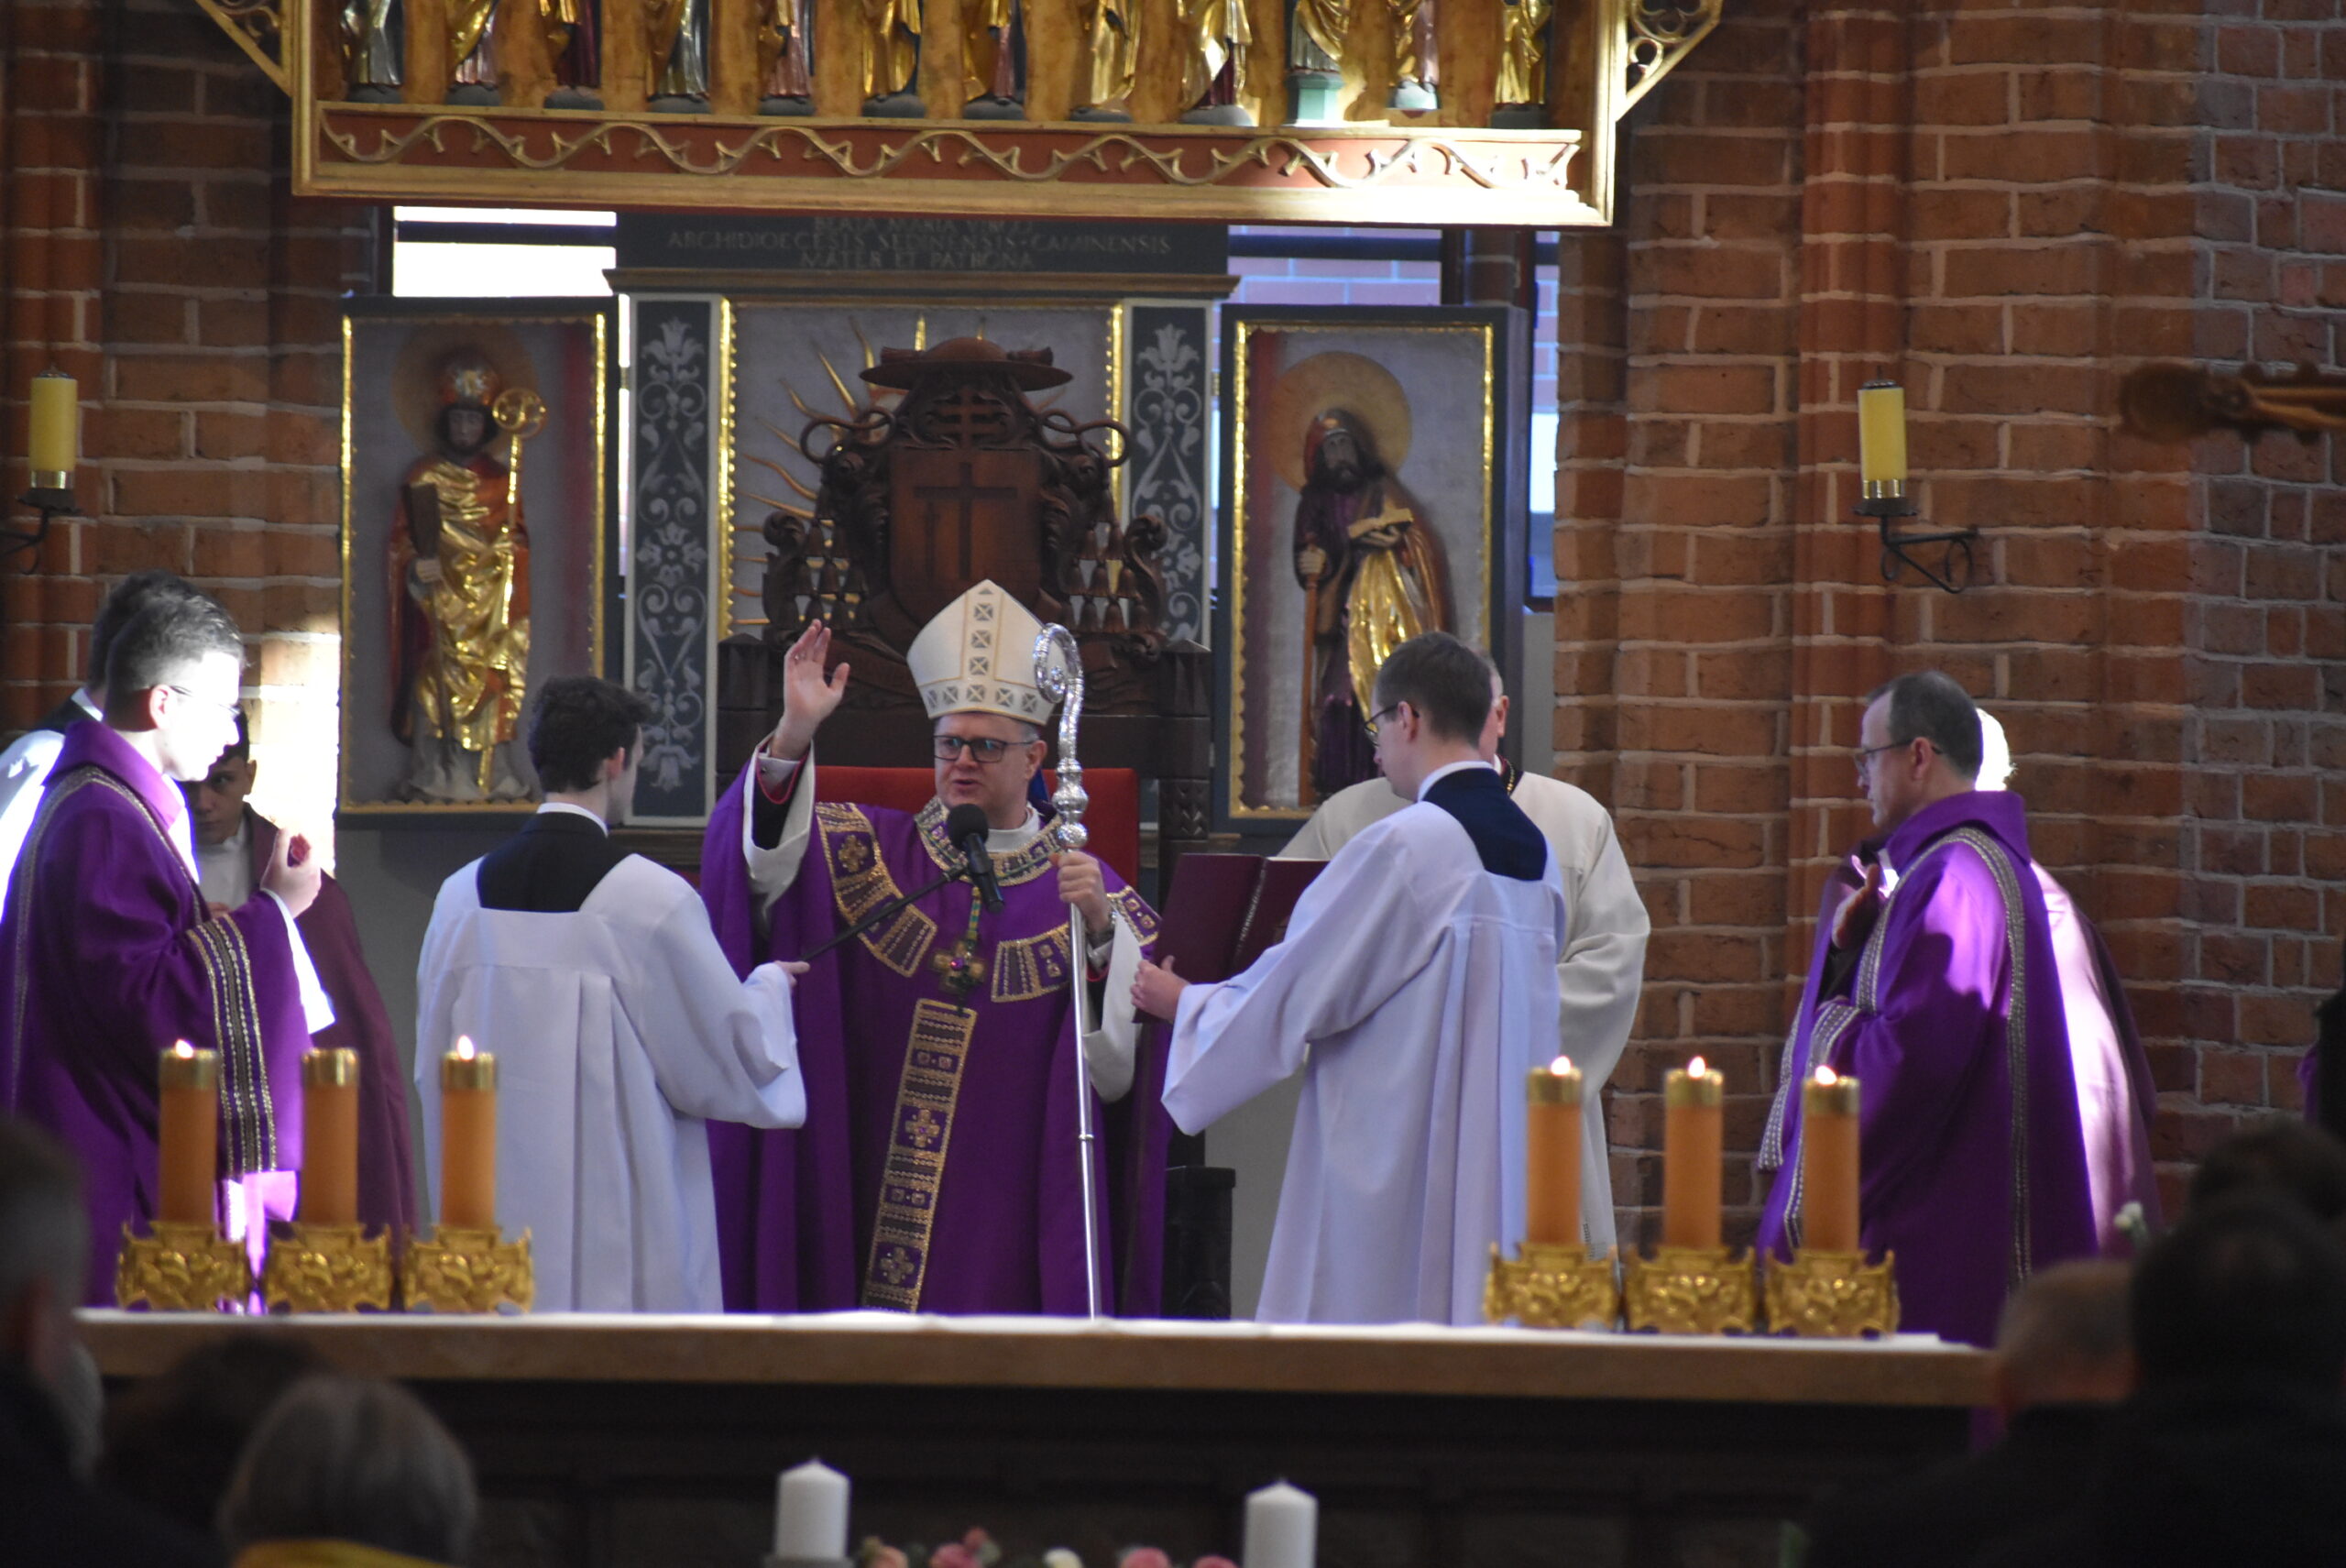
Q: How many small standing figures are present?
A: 12